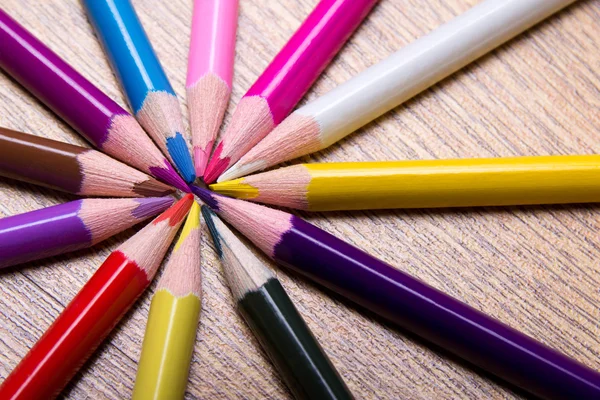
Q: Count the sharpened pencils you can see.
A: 12